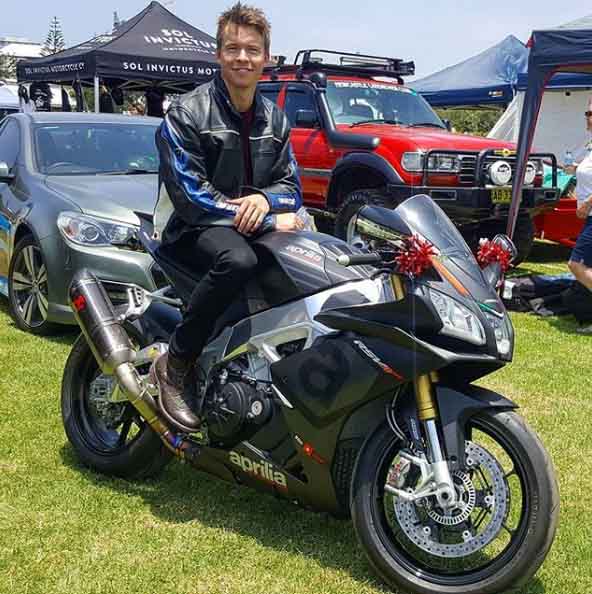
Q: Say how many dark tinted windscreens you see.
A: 1